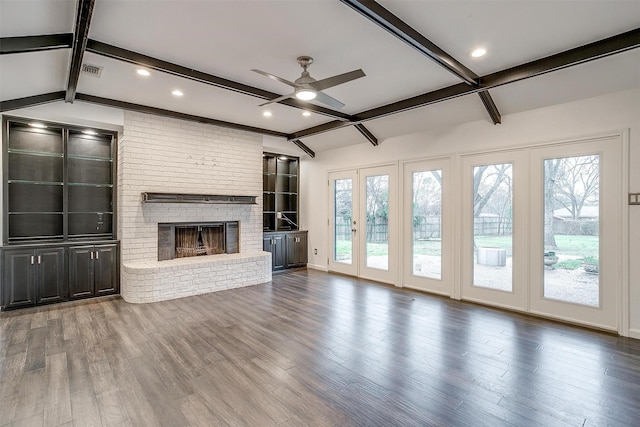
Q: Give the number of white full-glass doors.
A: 5